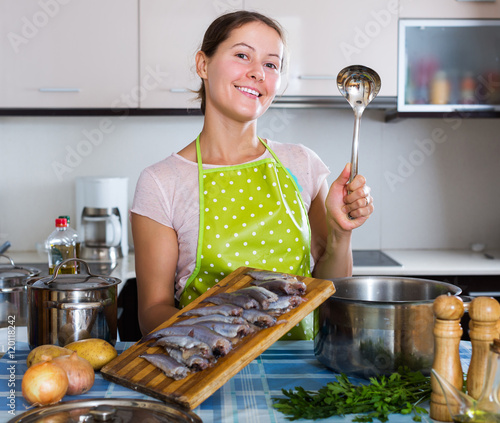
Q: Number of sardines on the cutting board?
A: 13